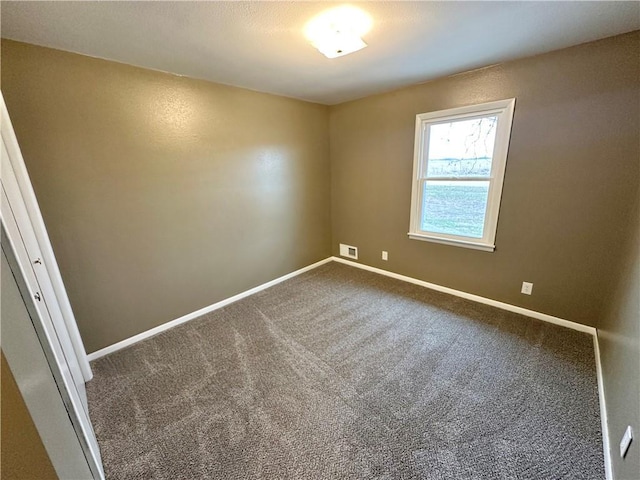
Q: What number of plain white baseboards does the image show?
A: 3